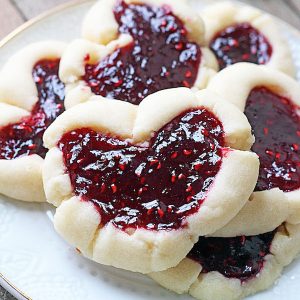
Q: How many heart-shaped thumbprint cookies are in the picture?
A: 6